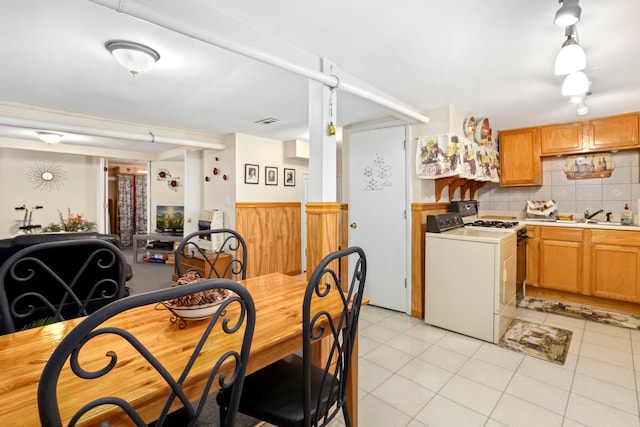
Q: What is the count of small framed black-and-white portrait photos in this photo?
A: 3